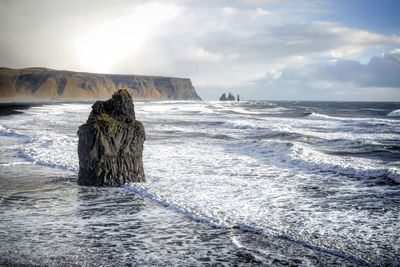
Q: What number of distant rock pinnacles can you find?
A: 3